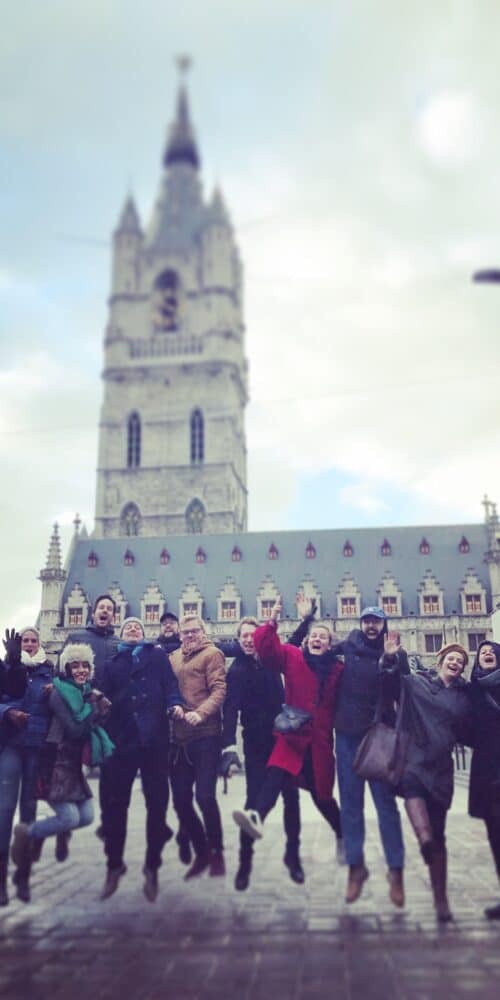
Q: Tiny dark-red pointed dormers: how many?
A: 11